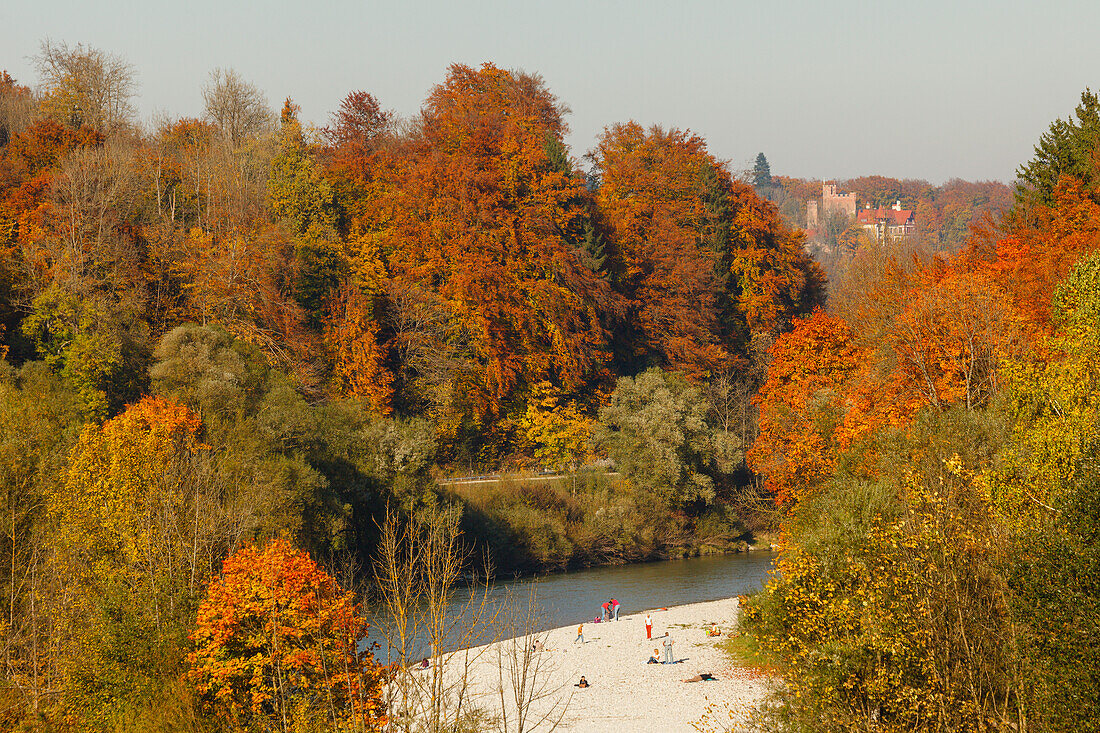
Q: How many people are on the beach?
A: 11